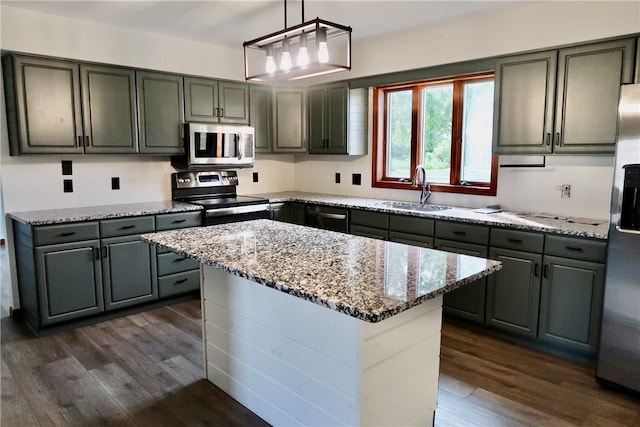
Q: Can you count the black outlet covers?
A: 6